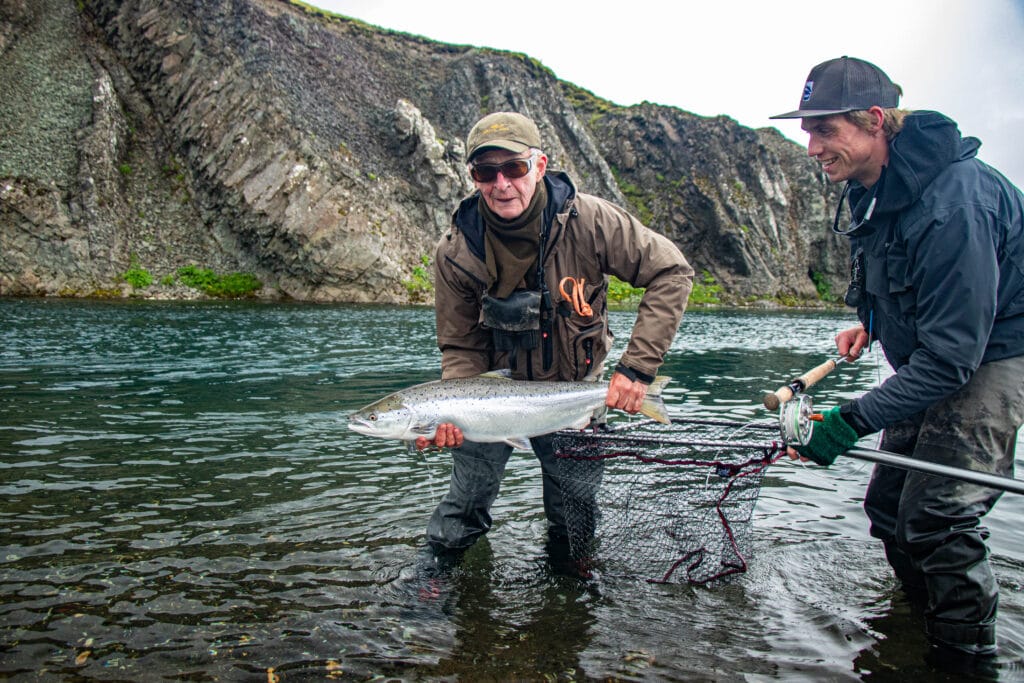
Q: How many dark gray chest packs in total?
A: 1